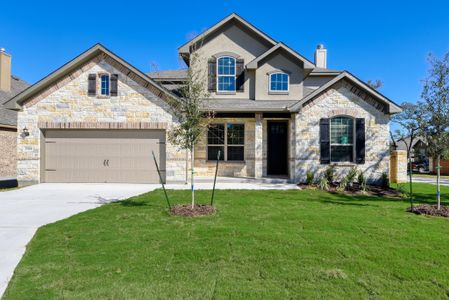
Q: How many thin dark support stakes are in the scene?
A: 3